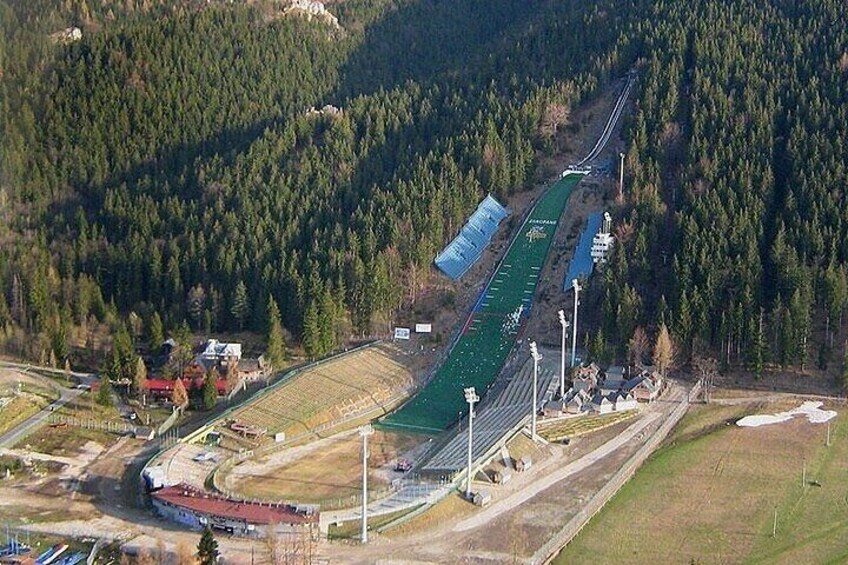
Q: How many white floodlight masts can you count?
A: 6